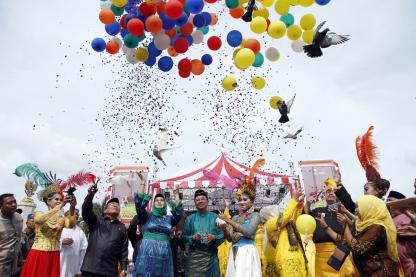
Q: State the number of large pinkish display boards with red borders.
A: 2